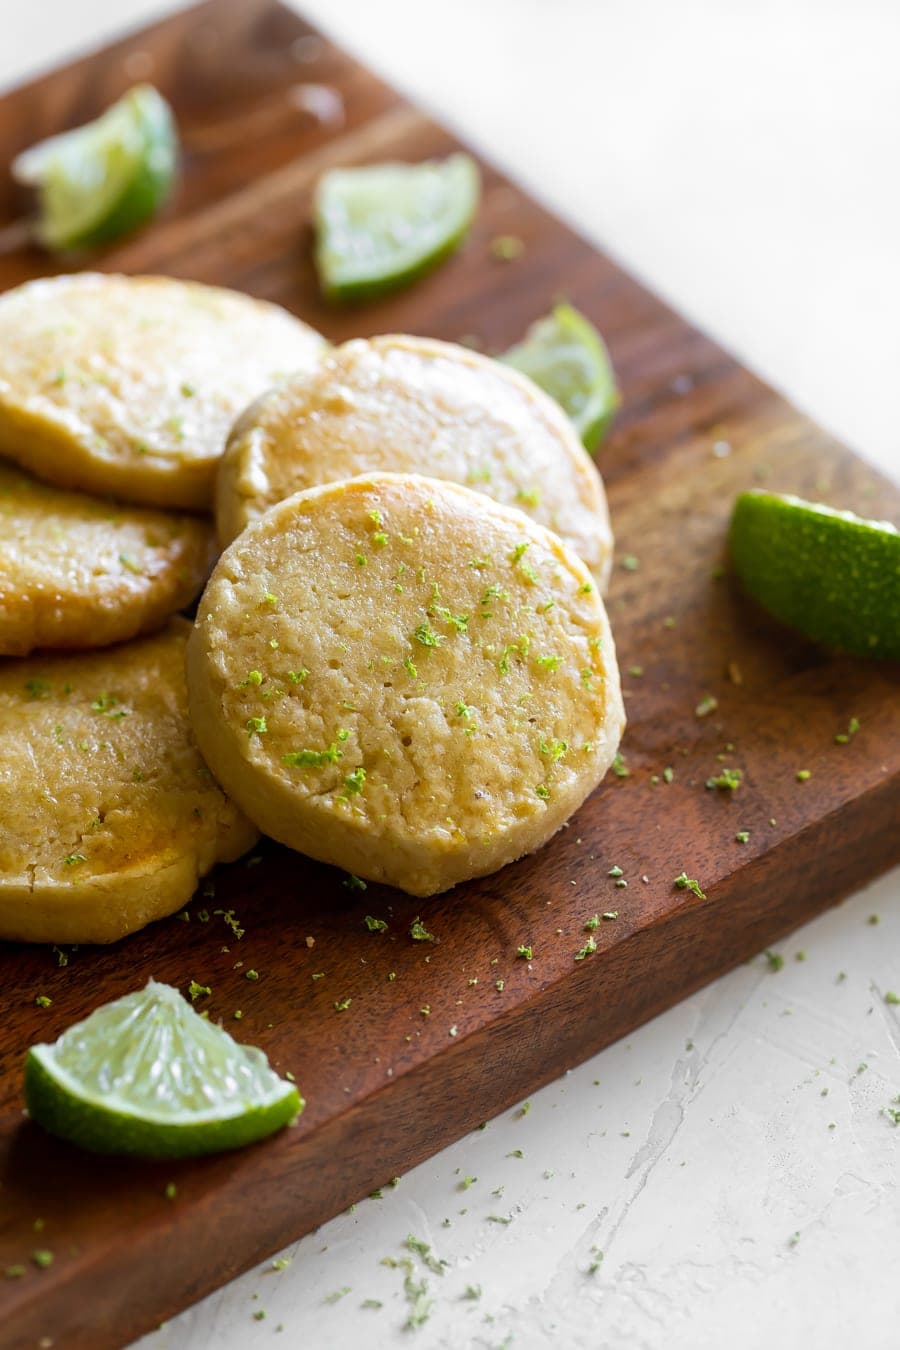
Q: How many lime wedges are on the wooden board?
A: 5